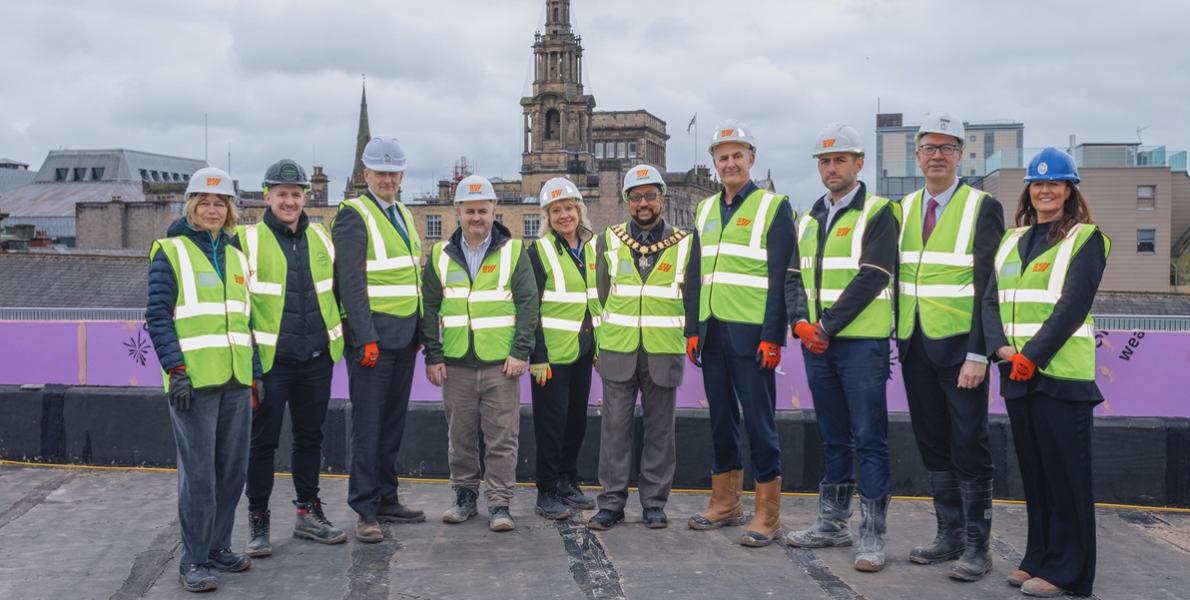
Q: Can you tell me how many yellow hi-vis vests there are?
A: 10